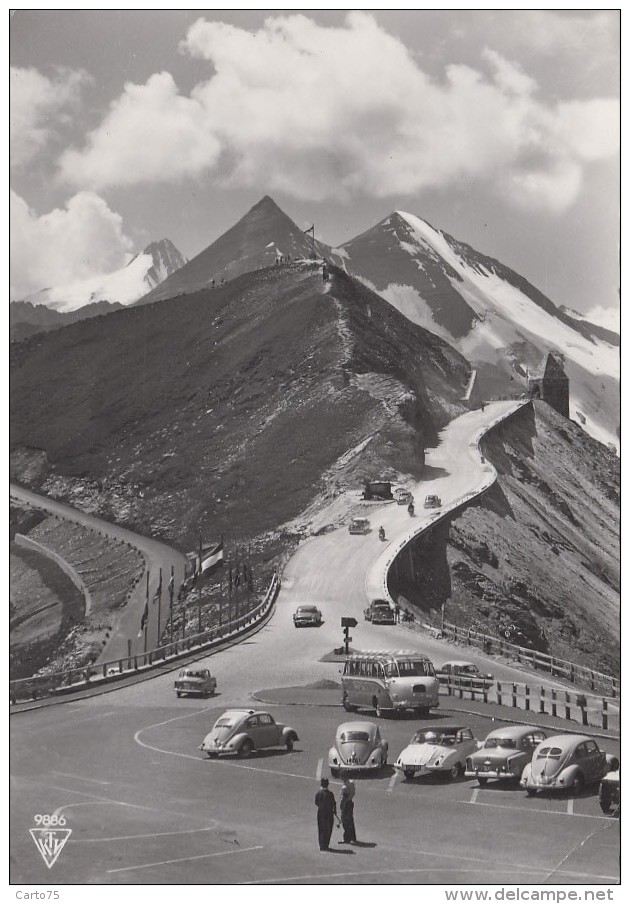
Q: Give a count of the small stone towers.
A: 1